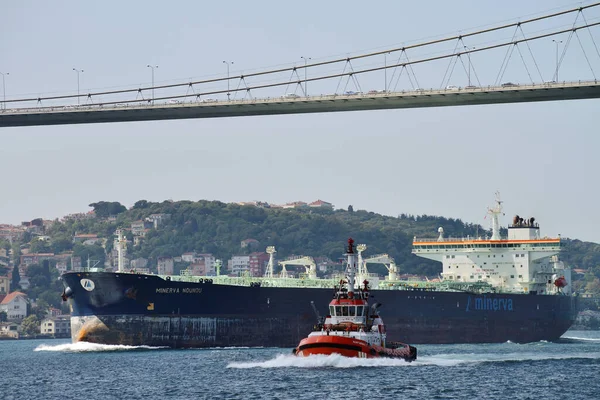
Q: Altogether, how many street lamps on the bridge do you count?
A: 8